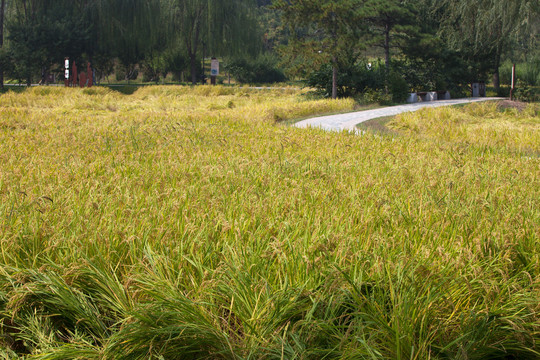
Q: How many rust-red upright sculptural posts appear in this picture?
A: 3